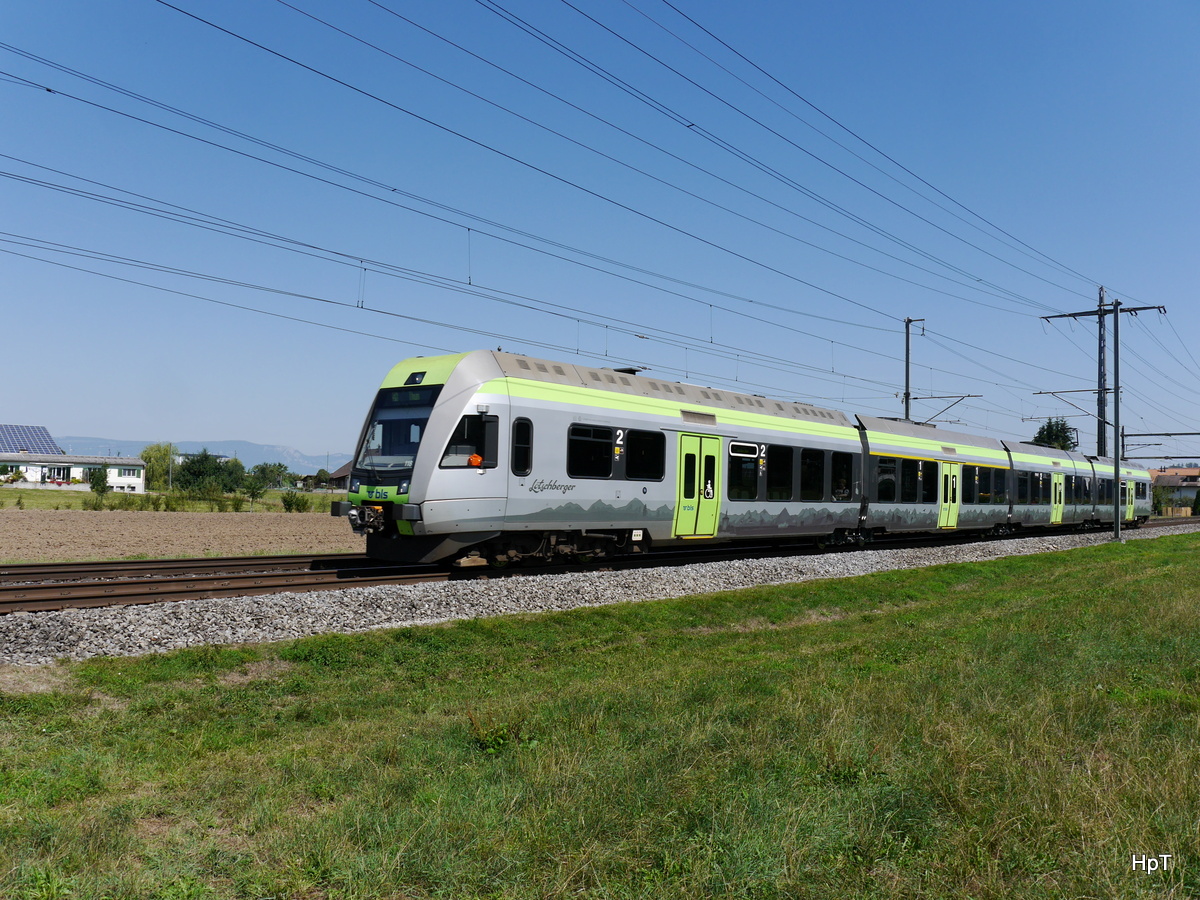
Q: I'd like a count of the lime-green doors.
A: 4